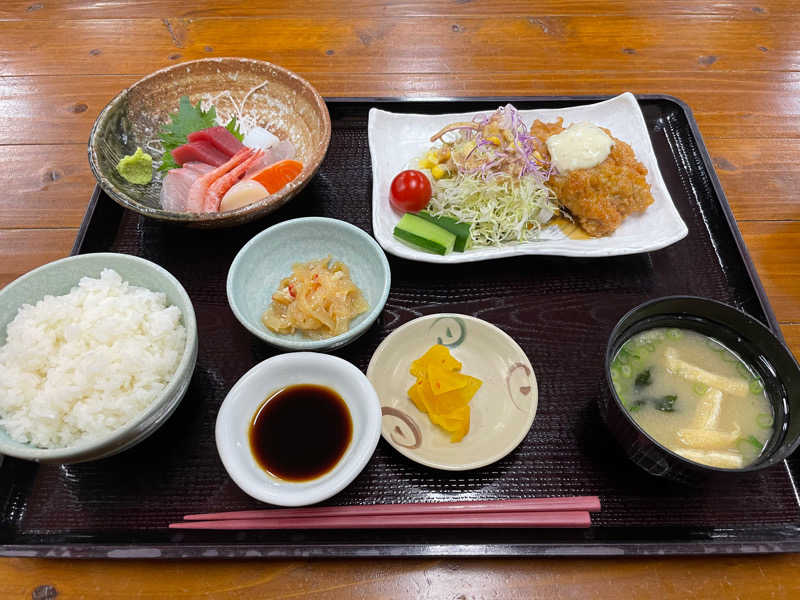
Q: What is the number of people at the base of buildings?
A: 0